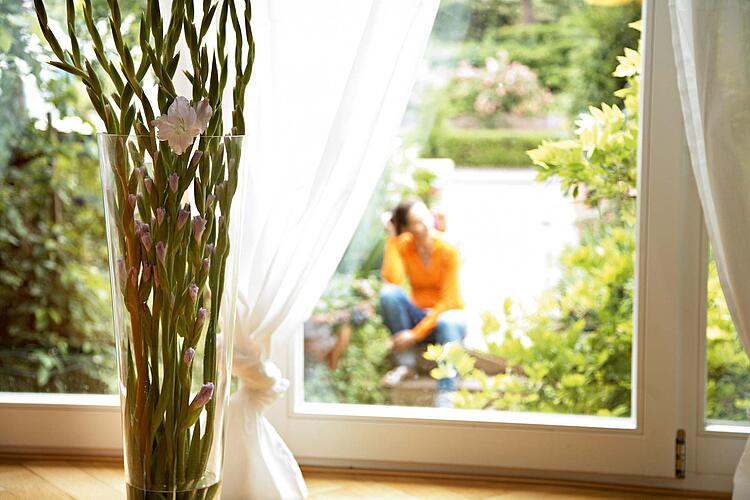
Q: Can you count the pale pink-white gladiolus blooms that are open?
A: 1